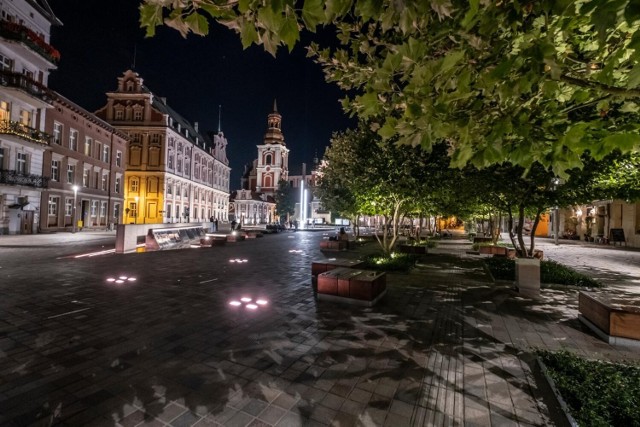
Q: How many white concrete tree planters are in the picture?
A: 1